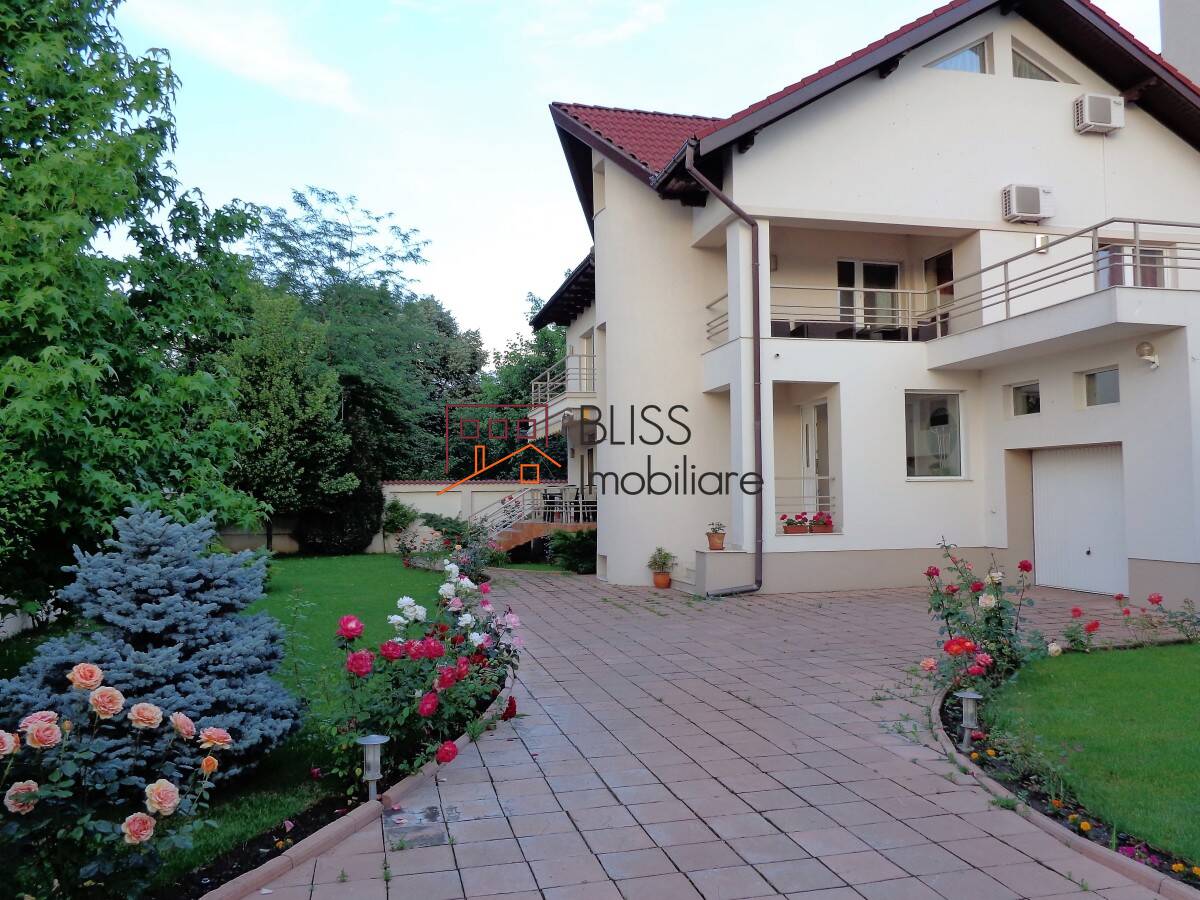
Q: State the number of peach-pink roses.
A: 11